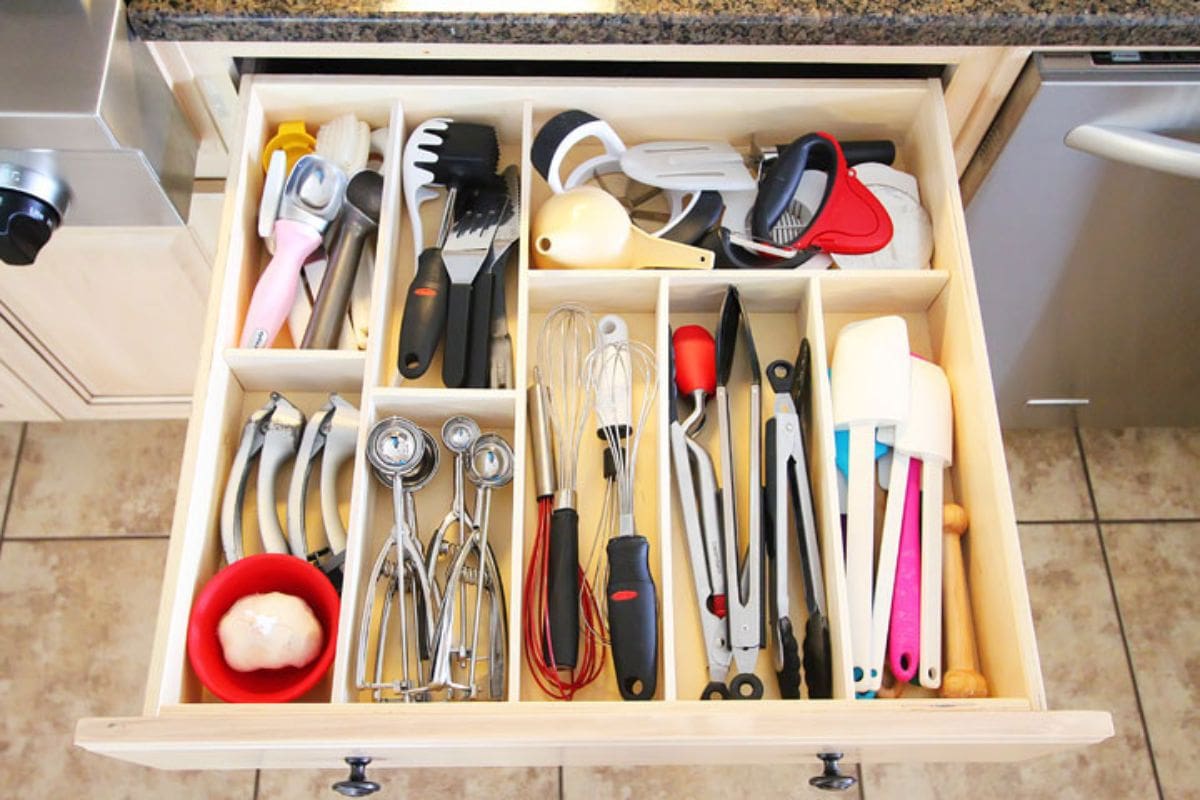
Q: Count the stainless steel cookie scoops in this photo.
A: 4